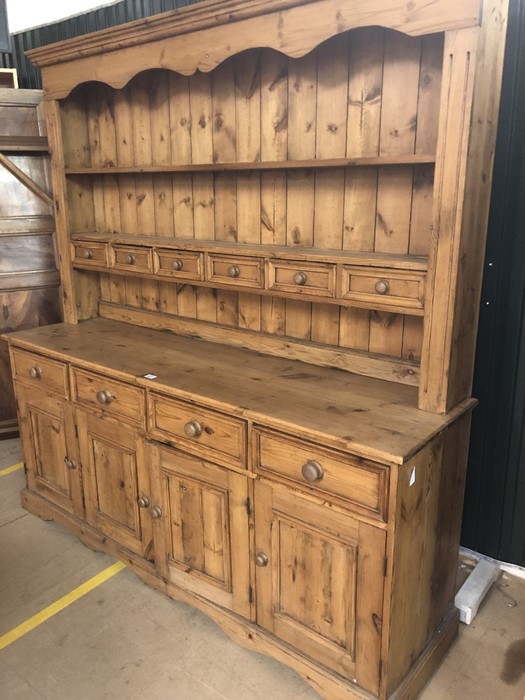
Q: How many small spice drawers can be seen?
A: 6